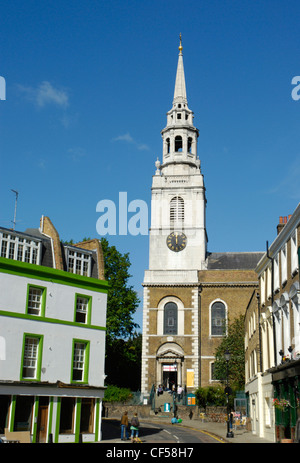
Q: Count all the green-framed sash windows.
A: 4